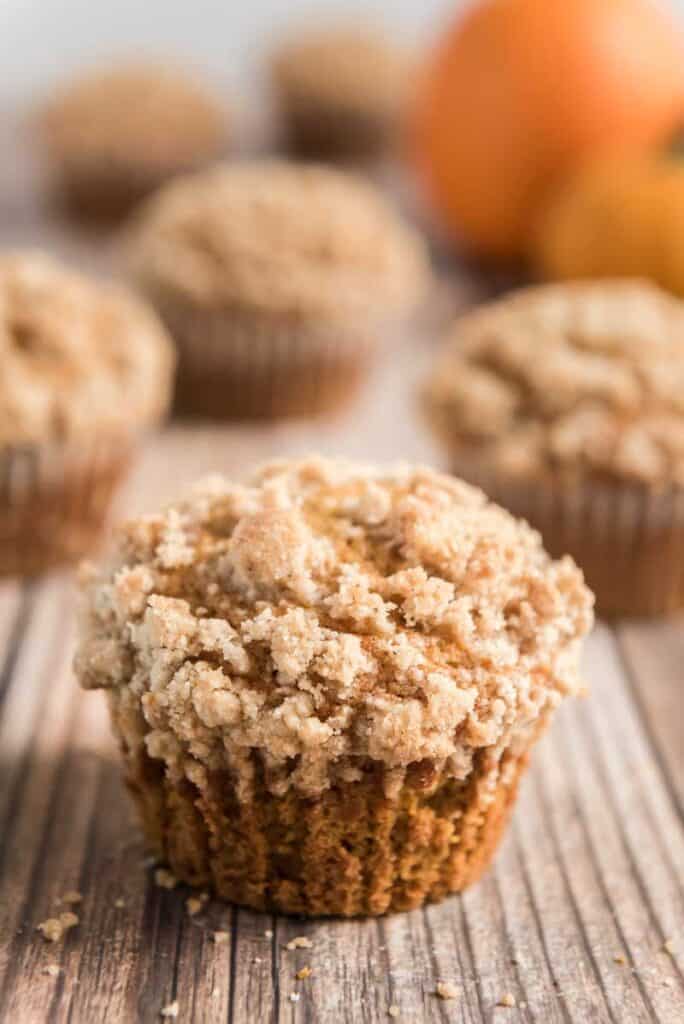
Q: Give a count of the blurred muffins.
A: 5